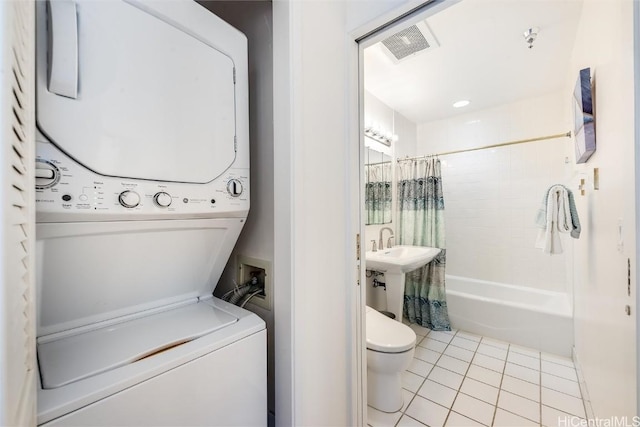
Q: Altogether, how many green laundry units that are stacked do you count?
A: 0